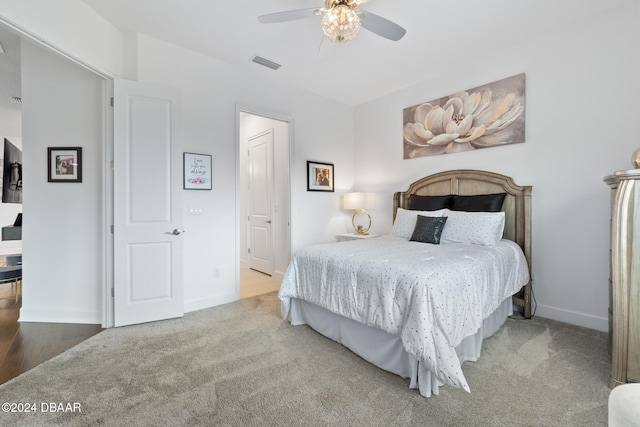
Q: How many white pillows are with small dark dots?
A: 2